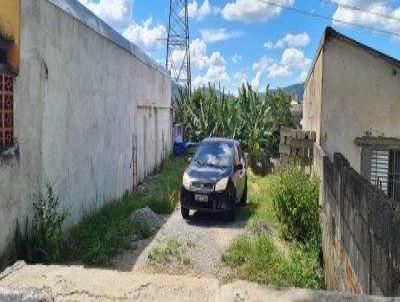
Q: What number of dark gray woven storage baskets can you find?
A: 0